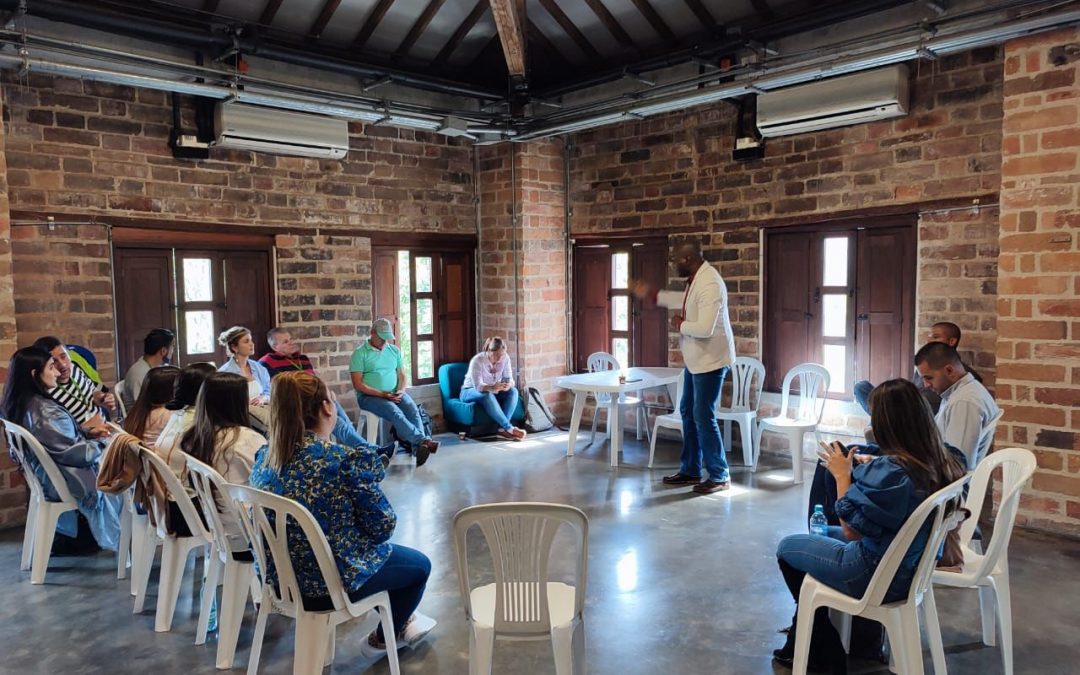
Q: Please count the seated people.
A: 14